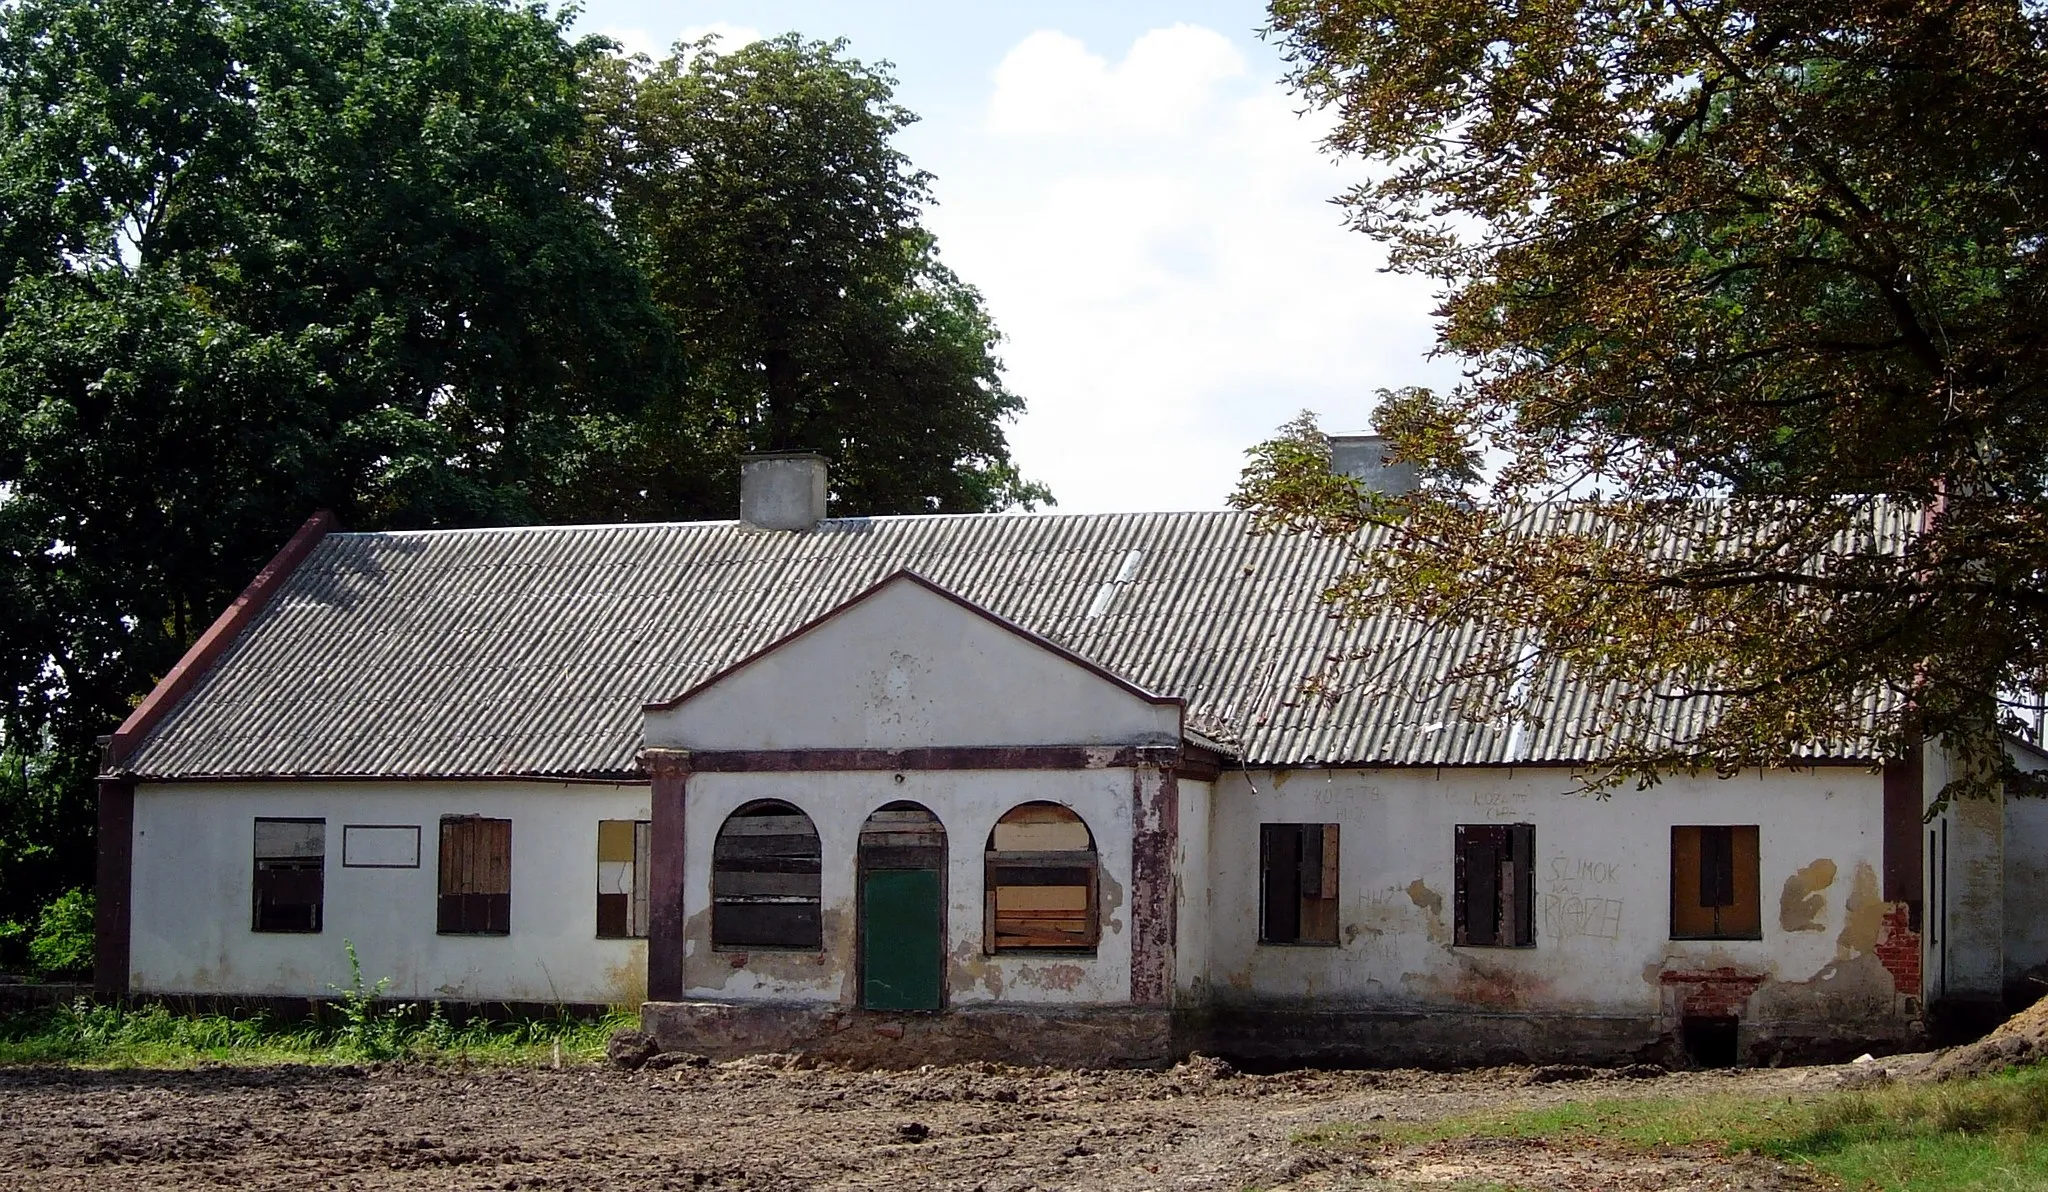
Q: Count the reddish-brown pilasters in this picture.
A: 4